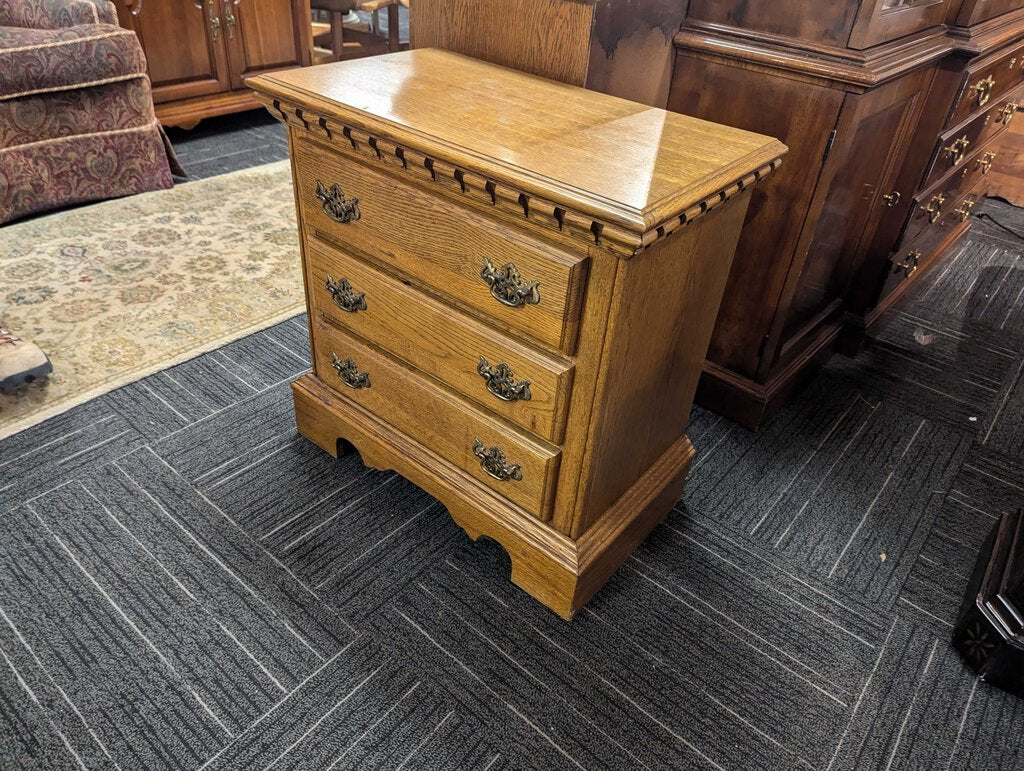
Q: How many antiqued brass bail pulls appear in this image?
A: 6